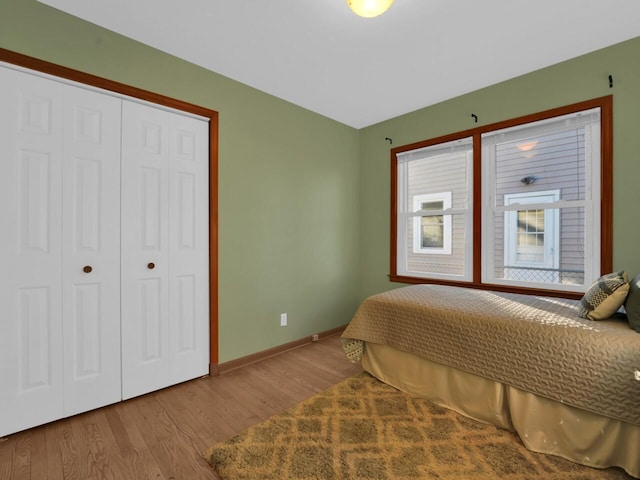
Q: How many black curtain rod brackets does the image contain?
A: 3